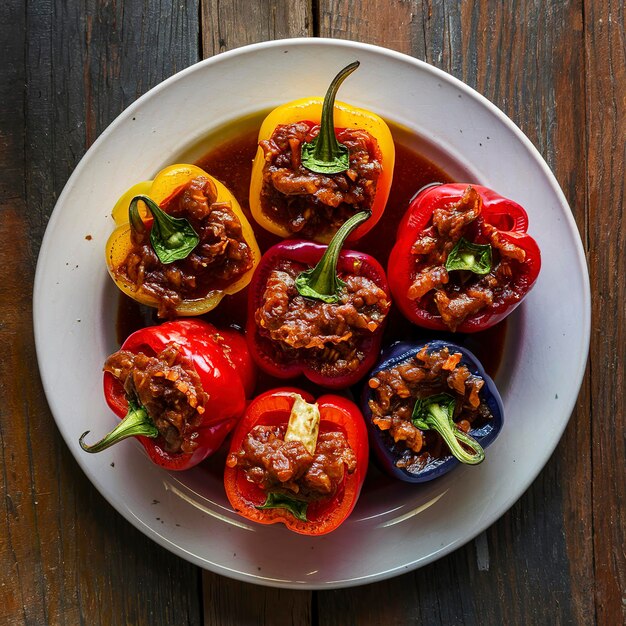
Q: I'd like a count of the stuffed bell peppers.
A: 7